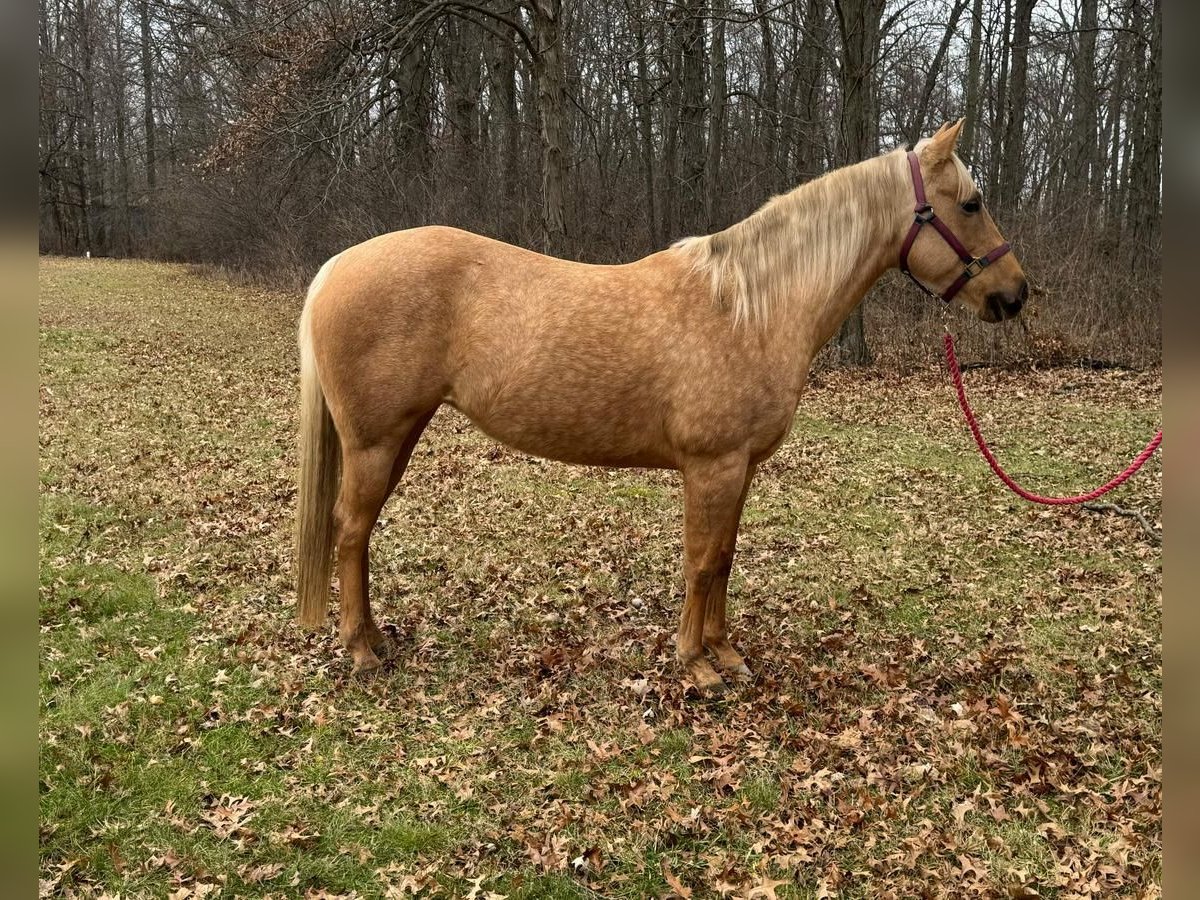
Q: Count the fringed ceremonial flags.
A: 0